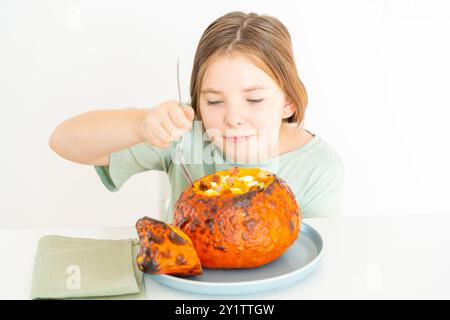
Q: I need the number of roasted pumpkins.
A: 1